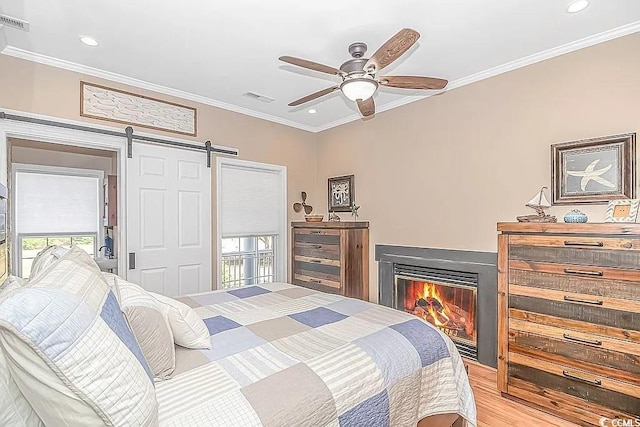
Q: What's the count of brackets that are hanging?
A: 2